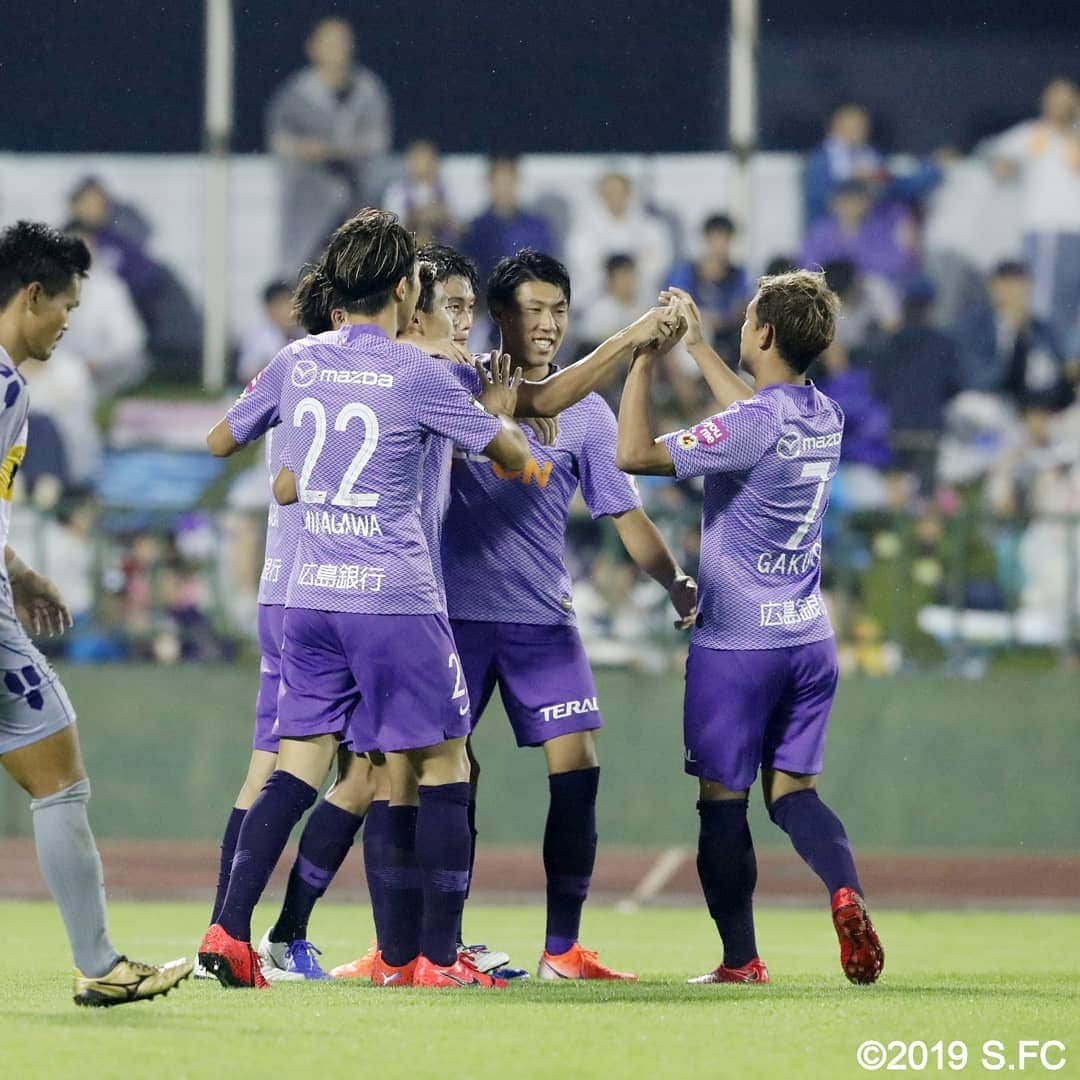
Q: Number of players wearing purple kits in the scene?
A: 5